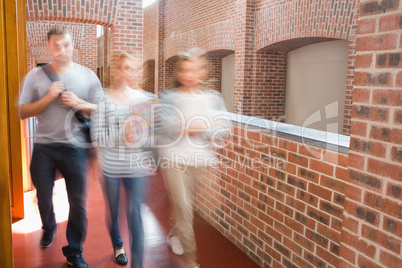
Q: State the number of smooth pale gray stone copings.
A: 1